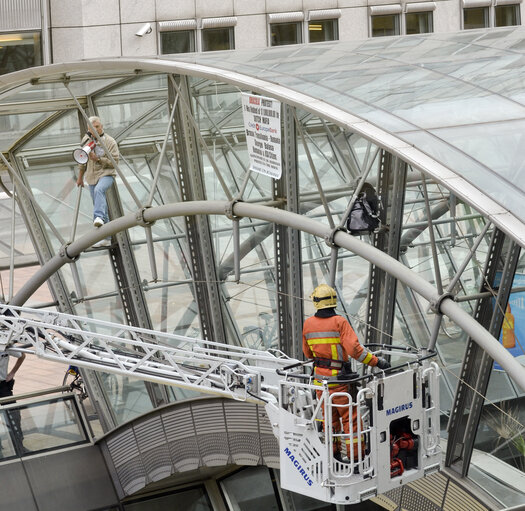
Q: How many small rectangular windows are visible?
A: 8